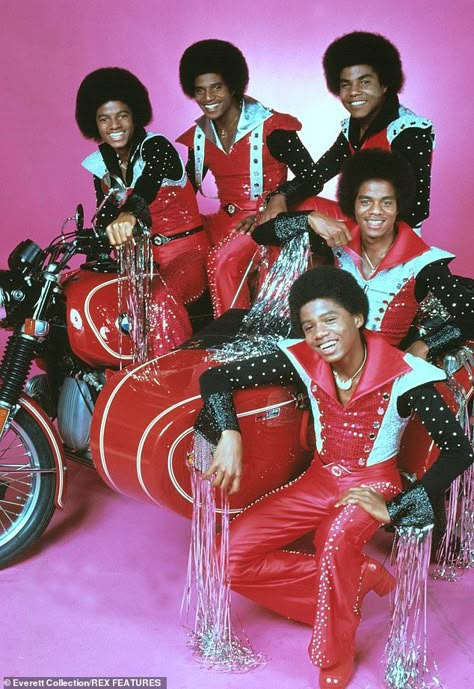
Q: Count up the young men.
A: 5